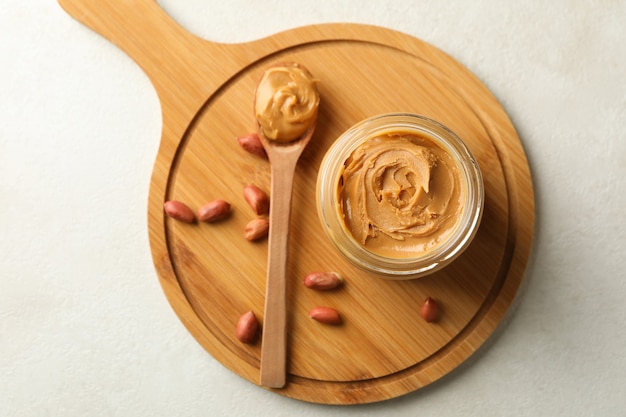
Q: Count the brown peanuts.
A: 9